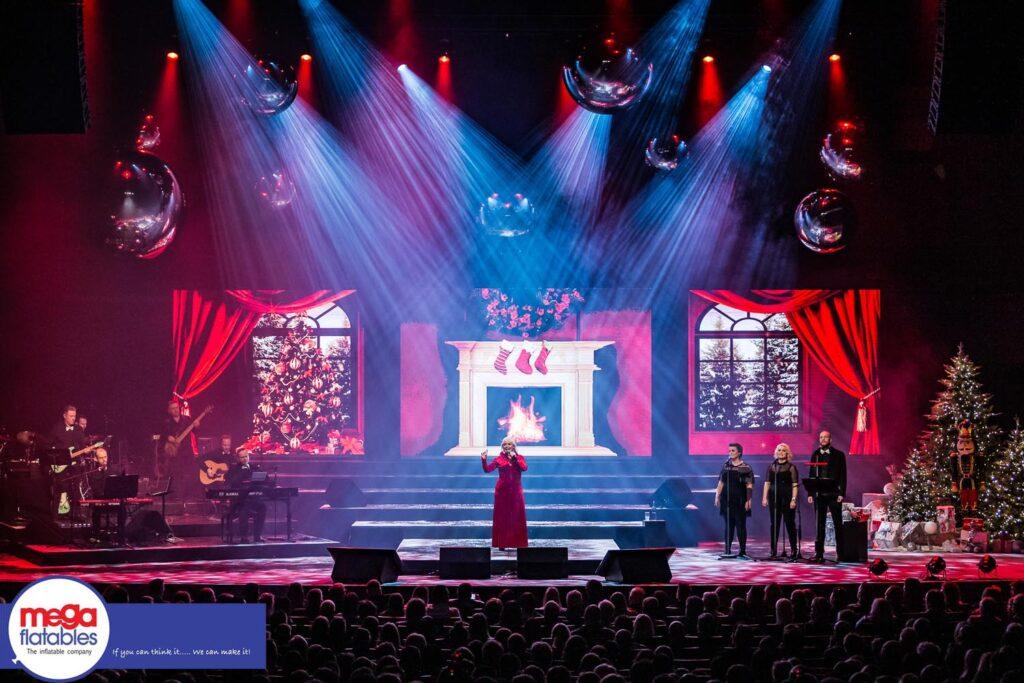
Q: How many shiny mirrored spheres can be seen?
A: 9